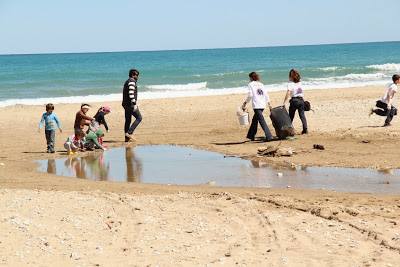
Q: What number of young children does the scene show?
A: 5